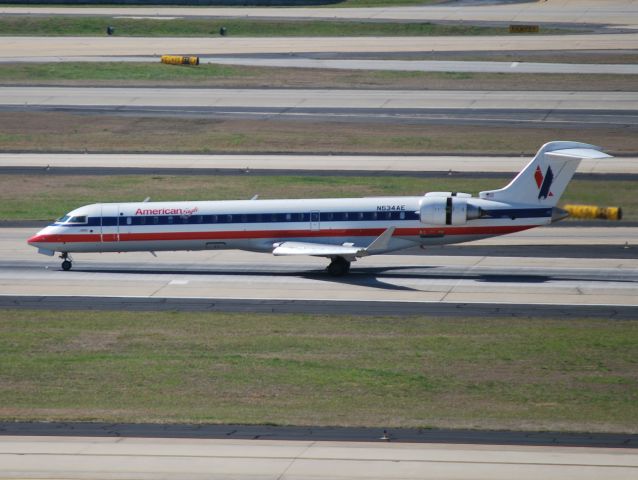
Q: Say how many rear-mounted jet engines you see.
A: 2